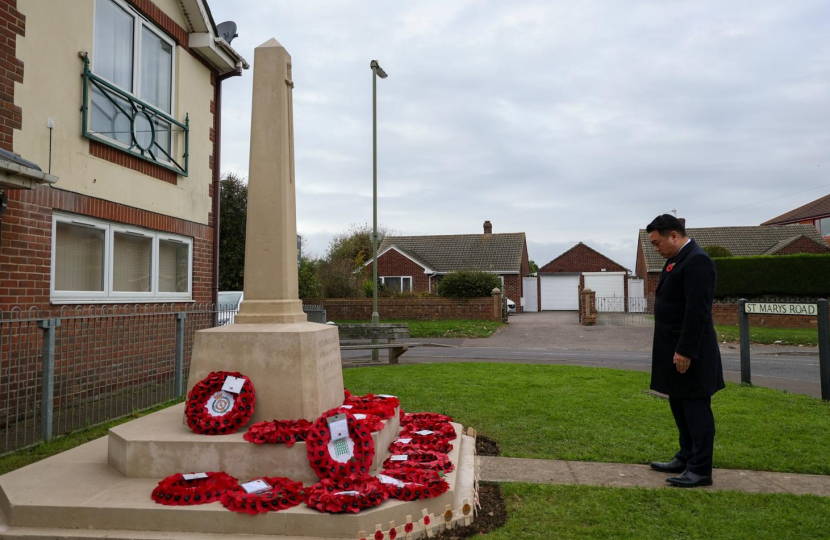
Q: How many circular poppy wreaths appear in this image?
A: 14